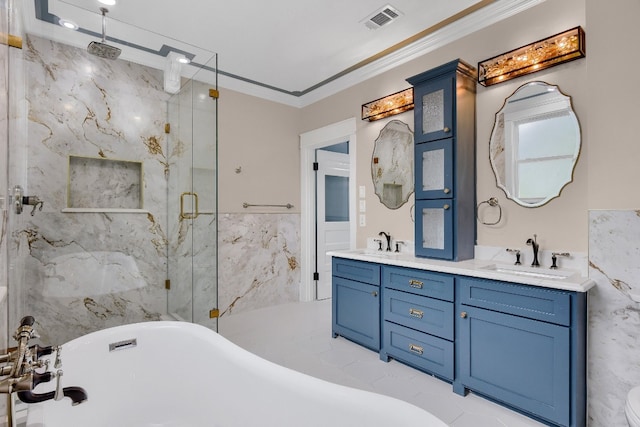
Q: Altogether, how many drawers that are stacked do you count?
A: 3